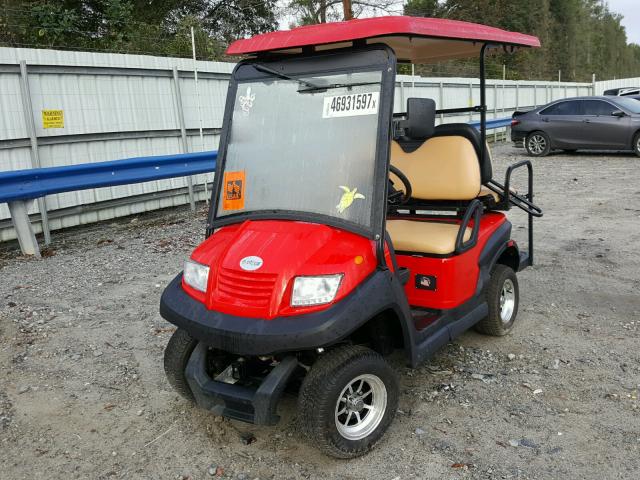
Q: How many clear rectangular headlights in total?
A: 2